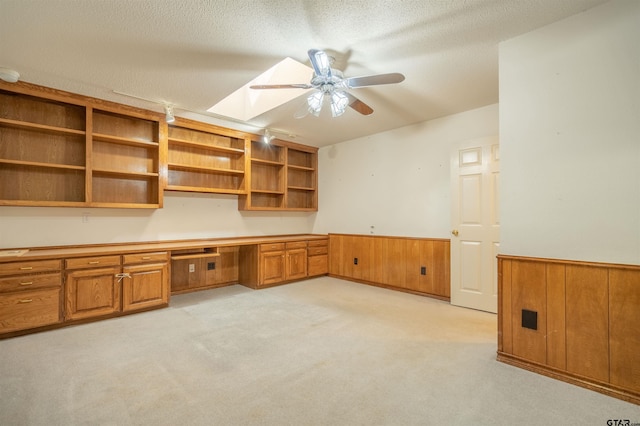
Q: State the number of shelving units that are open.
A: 5